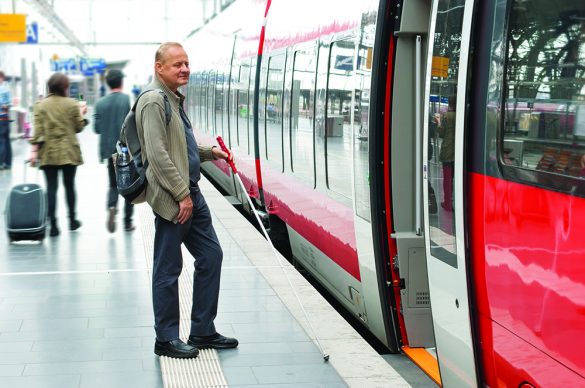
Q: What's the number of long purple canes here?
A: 0